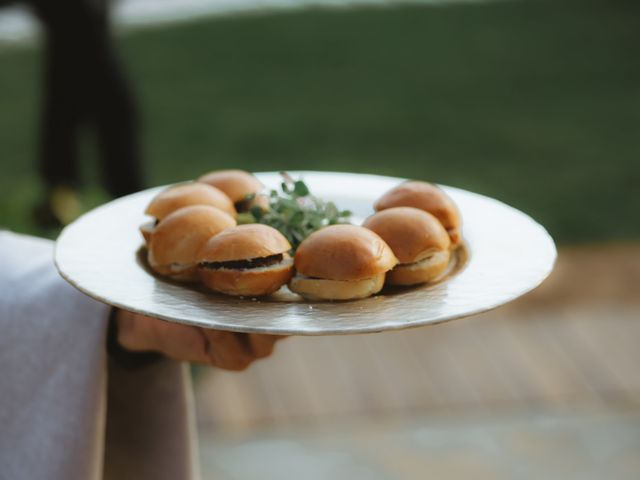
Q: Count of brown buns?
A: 7